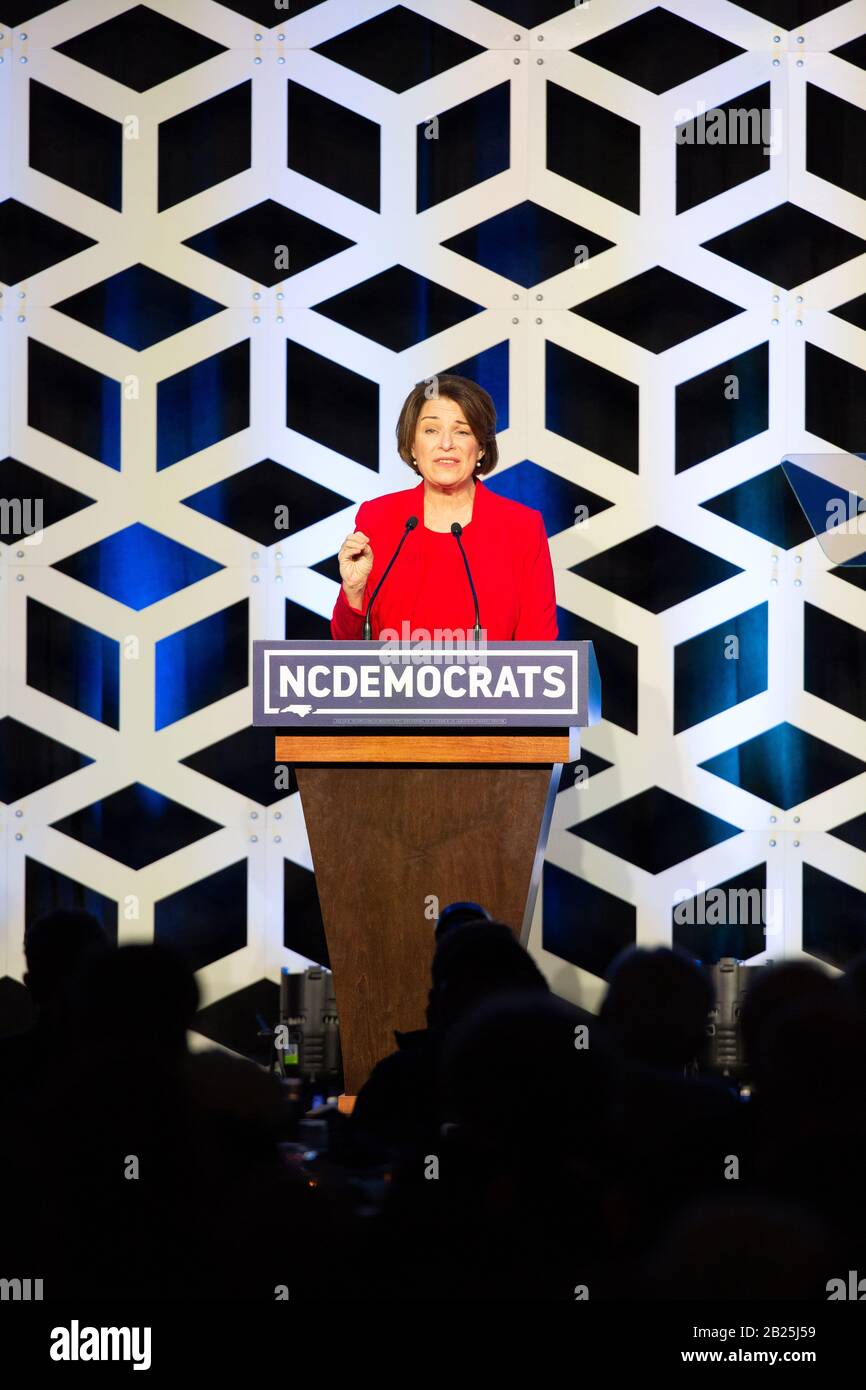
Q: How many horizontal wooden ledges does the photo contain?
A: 1